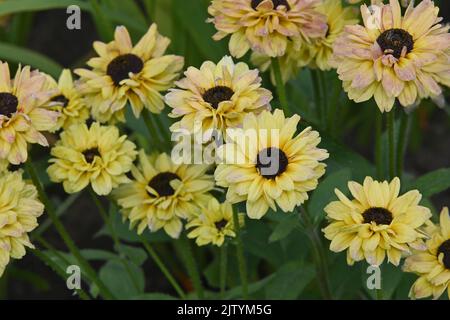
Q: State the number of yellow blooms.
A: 14